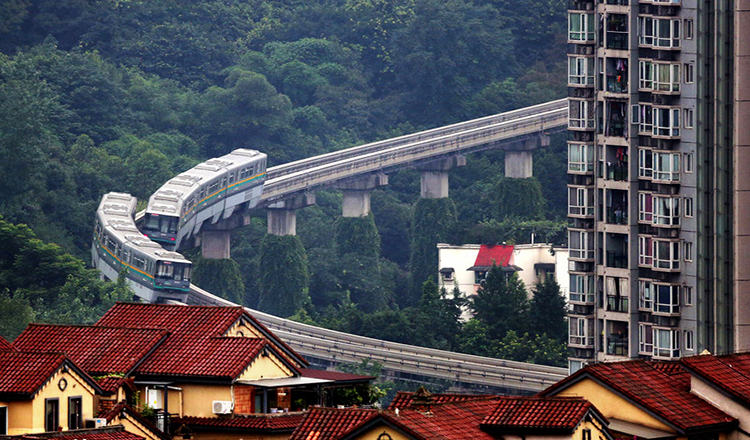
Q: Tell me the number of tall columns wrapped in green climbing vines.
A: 5